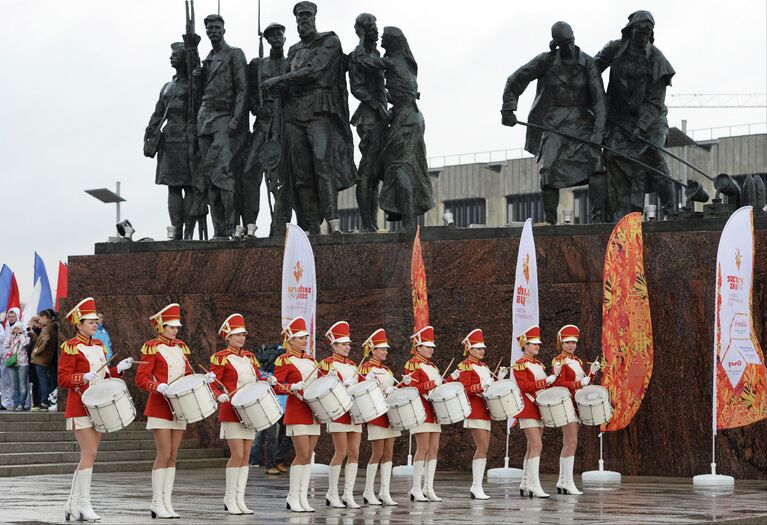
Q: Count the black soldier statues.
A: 8